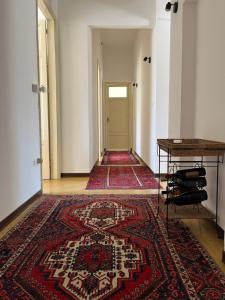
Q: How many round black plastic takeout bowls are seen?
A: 0